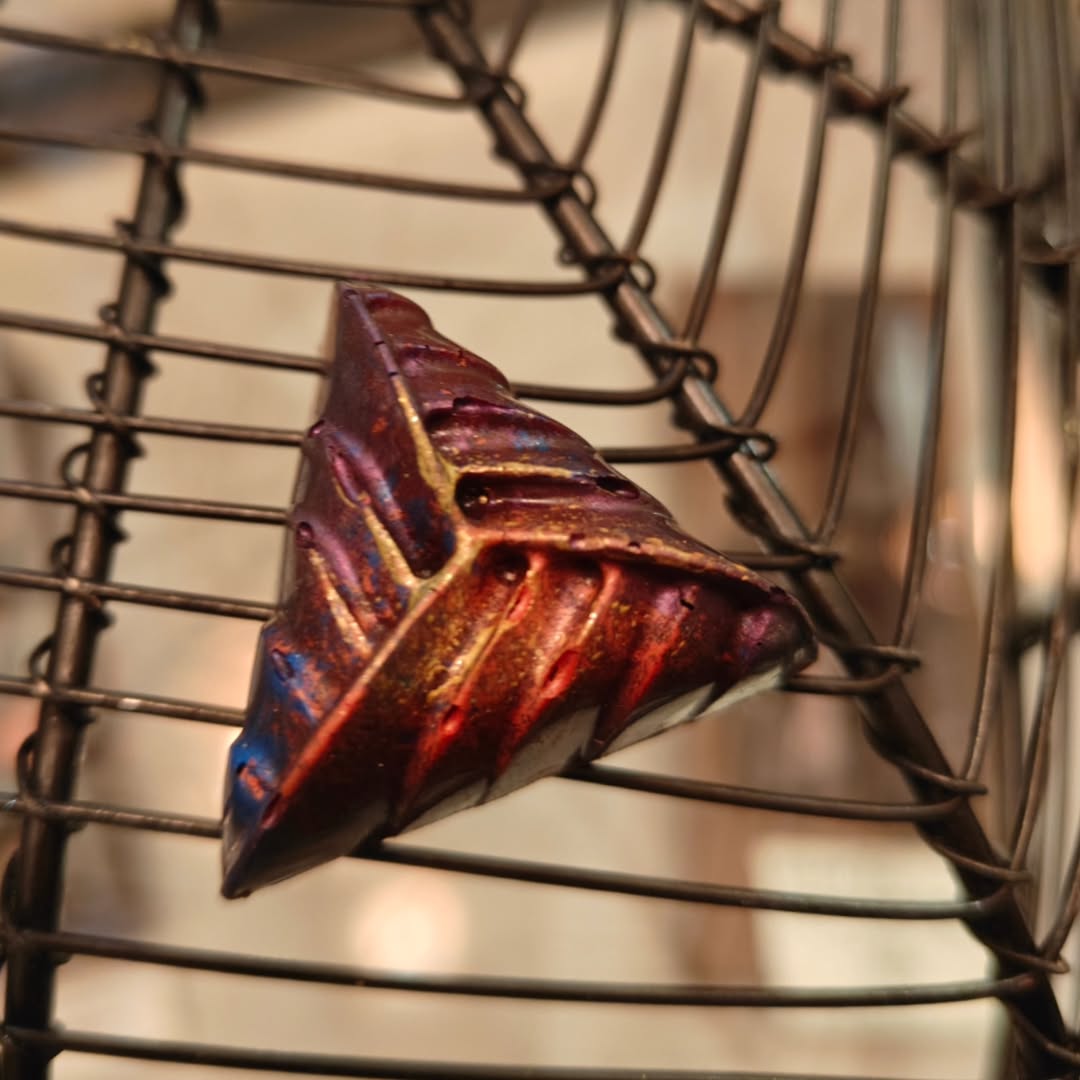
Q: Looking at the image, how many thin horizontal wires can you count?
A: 12